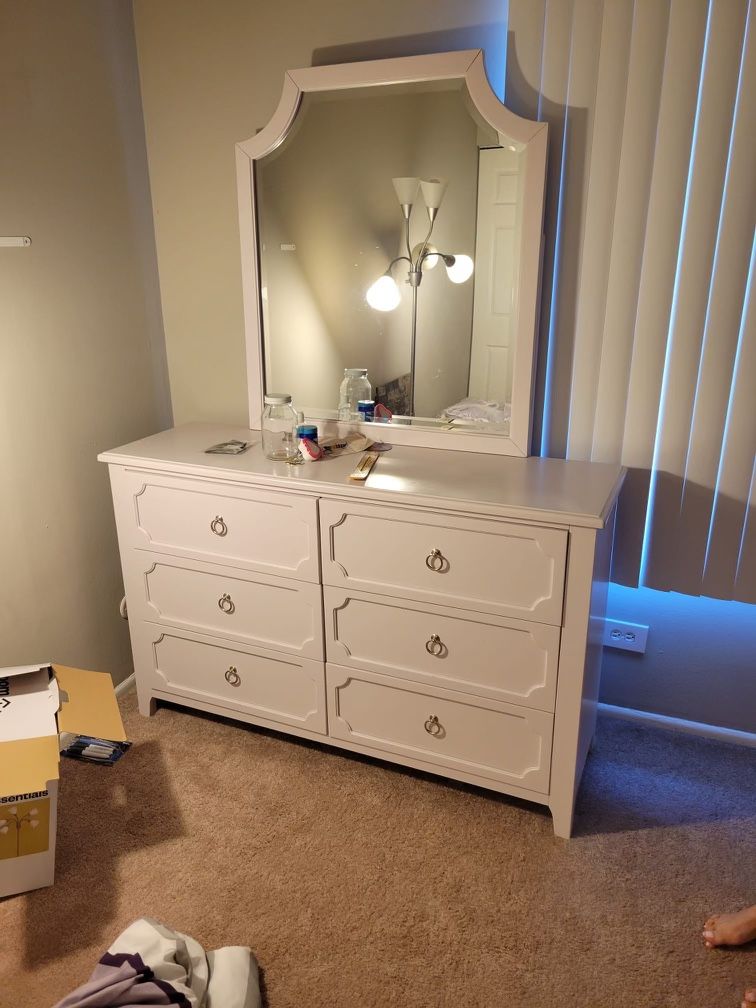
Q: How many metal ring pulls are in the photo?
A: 6